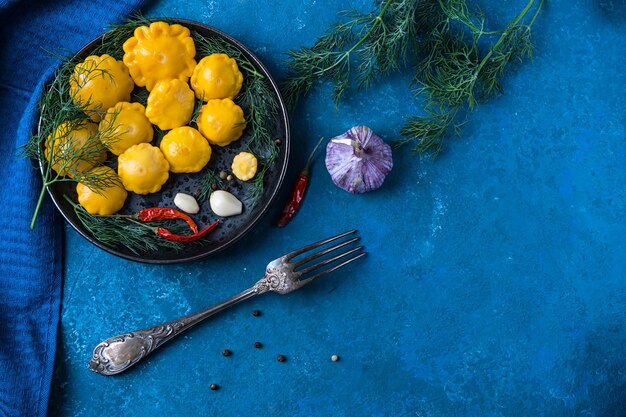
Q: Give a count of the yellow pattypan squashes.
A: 11